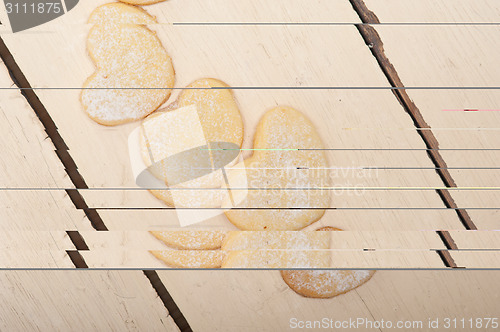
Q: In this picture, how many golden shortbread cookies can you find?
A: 5